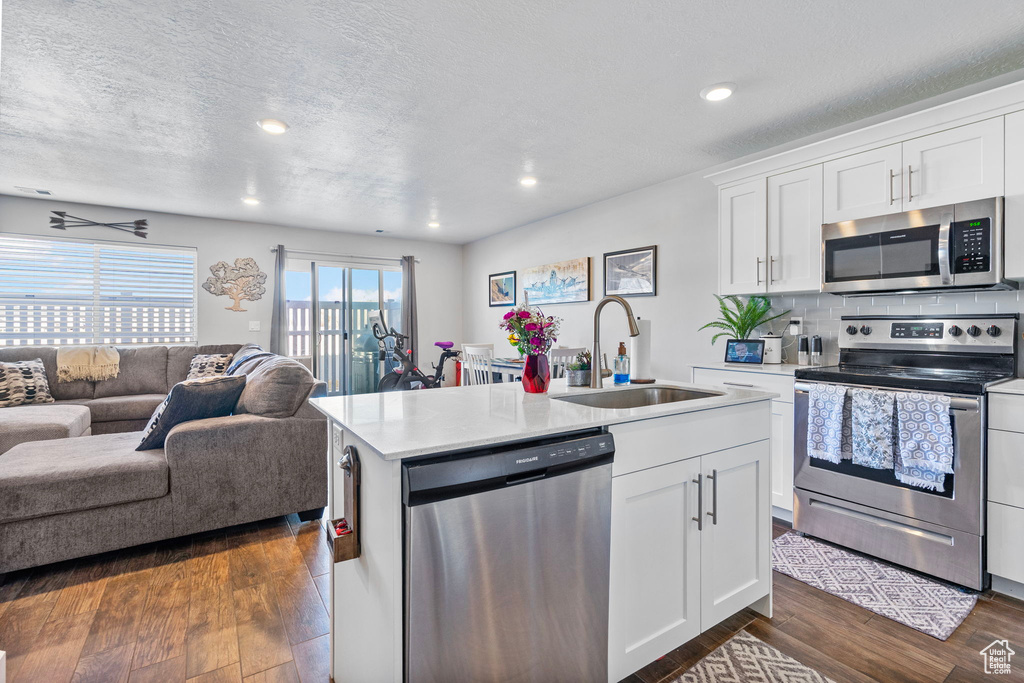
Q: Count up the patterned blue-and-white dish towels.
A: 3